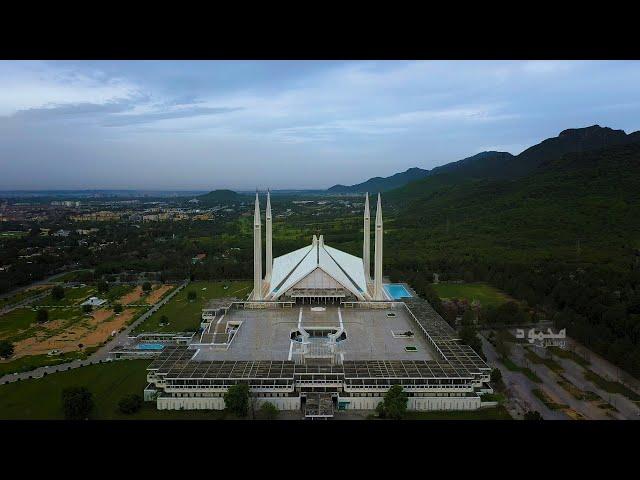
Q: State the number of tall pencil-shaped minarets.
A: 4